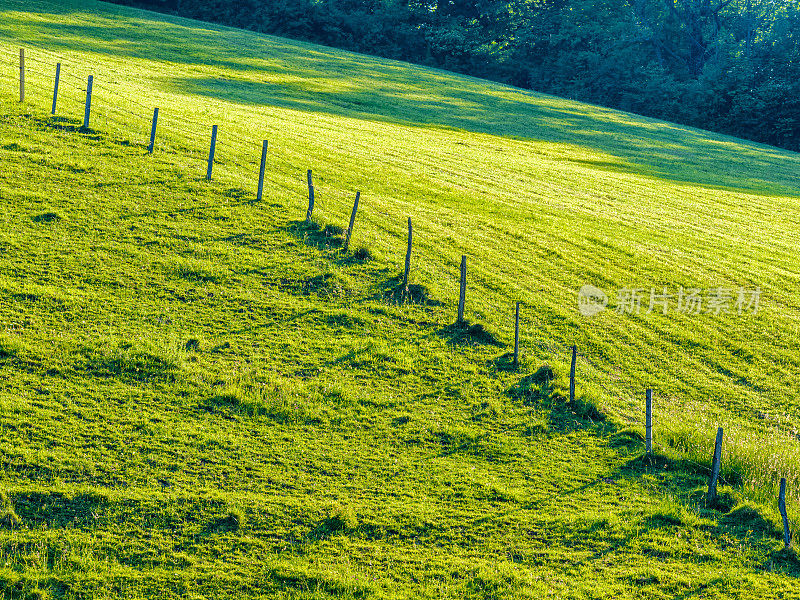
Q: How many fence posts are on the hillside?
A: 15